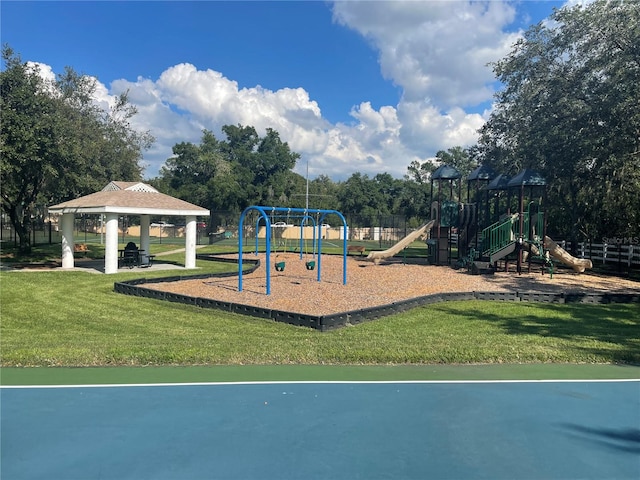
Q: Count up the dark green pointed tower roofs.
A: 4